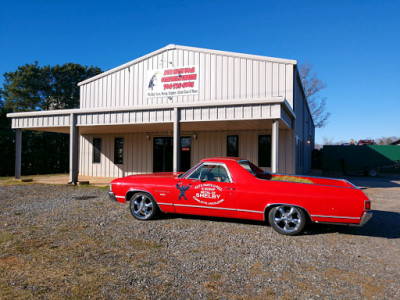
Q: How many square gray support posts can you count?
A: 4